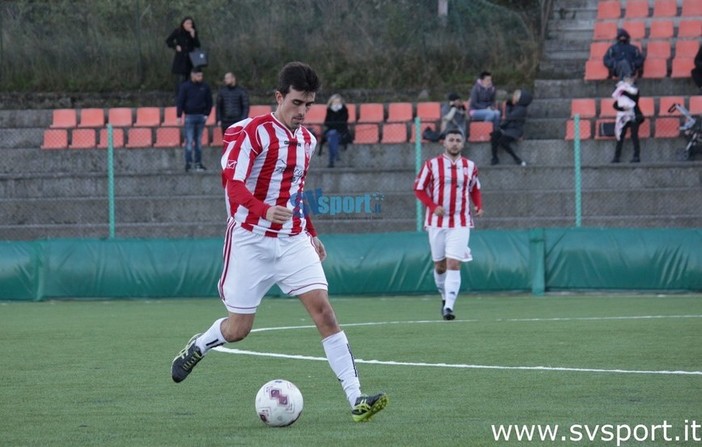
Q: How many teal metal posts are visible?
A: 3